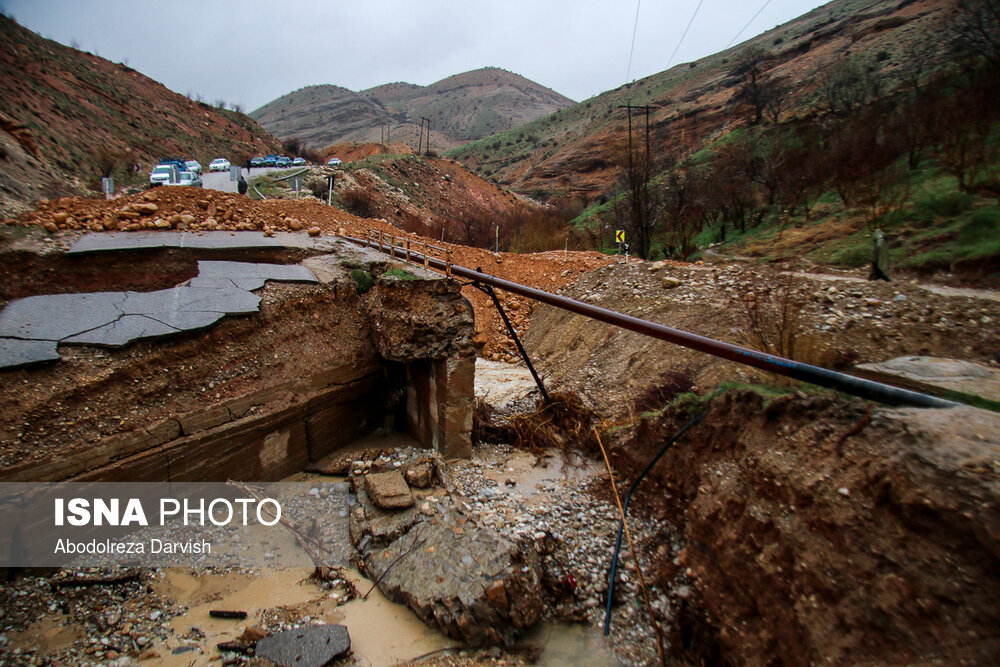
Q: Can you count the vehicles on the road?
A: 10